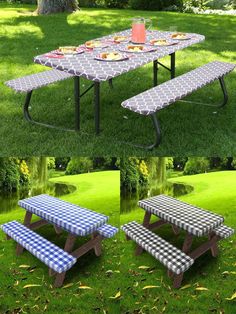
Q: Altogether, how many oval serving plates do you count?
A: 7